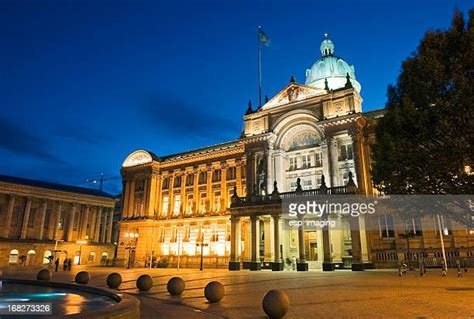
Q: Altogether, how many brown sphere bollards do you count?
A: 7